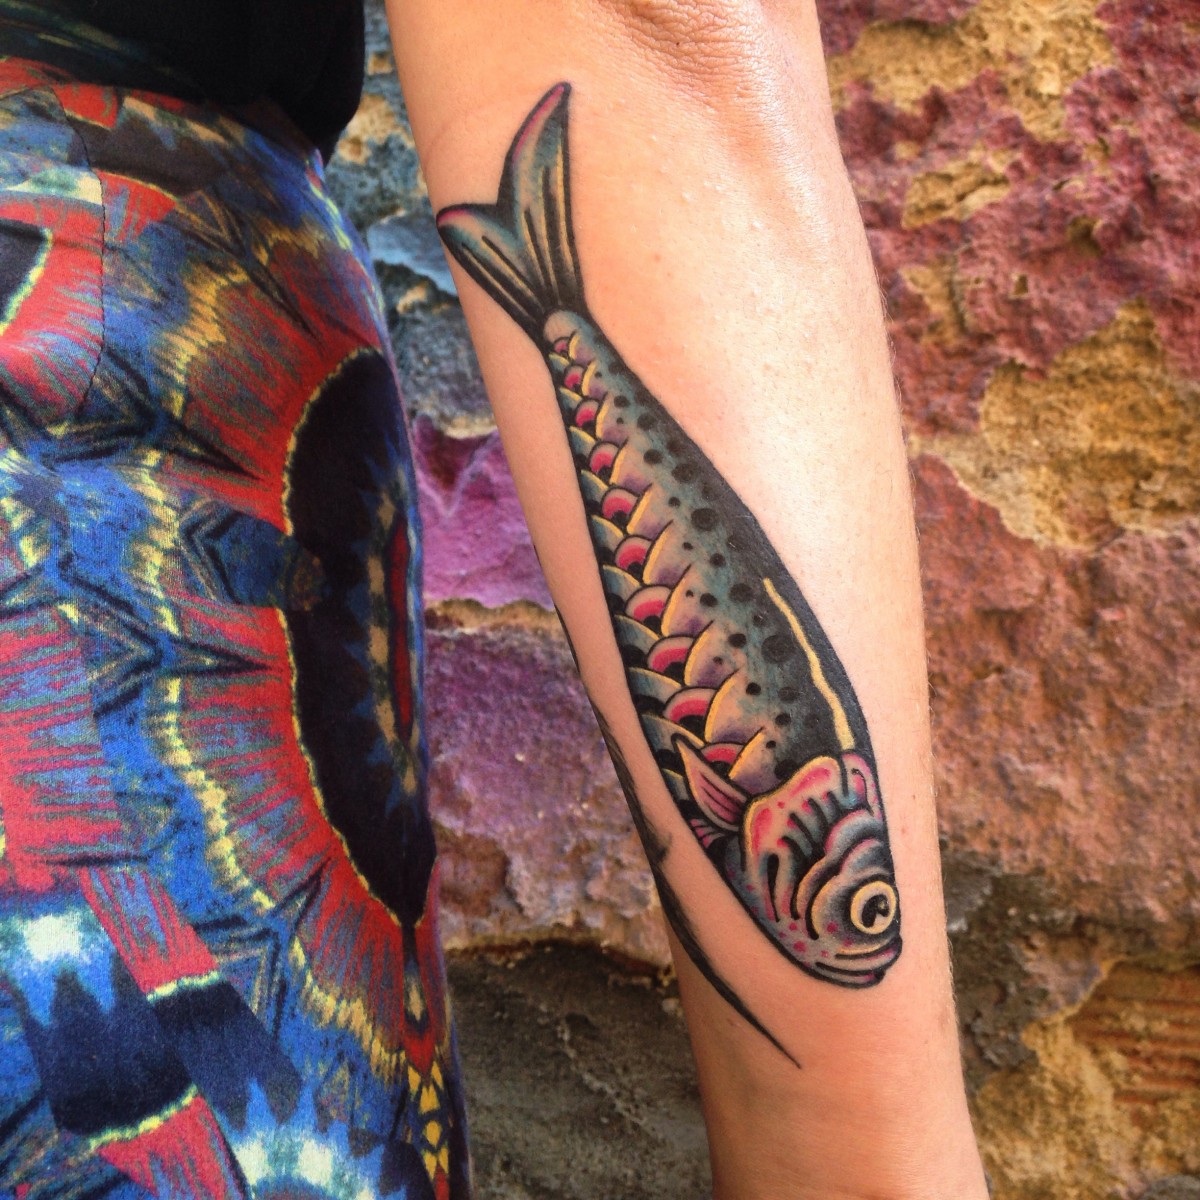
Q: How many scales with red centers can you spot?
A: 10